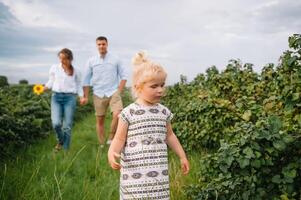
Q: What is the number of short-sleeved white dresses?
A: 1